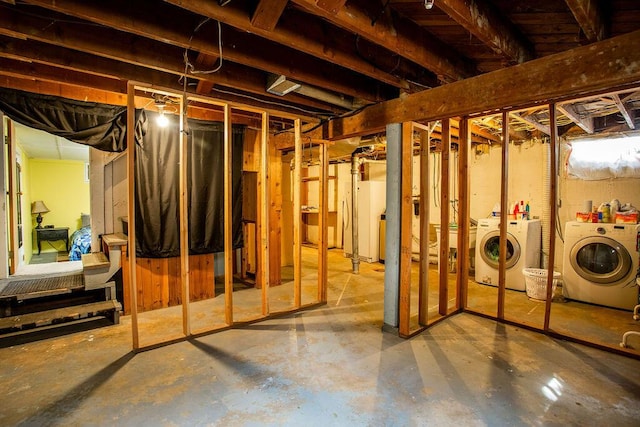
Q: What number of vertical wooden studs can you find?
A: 12